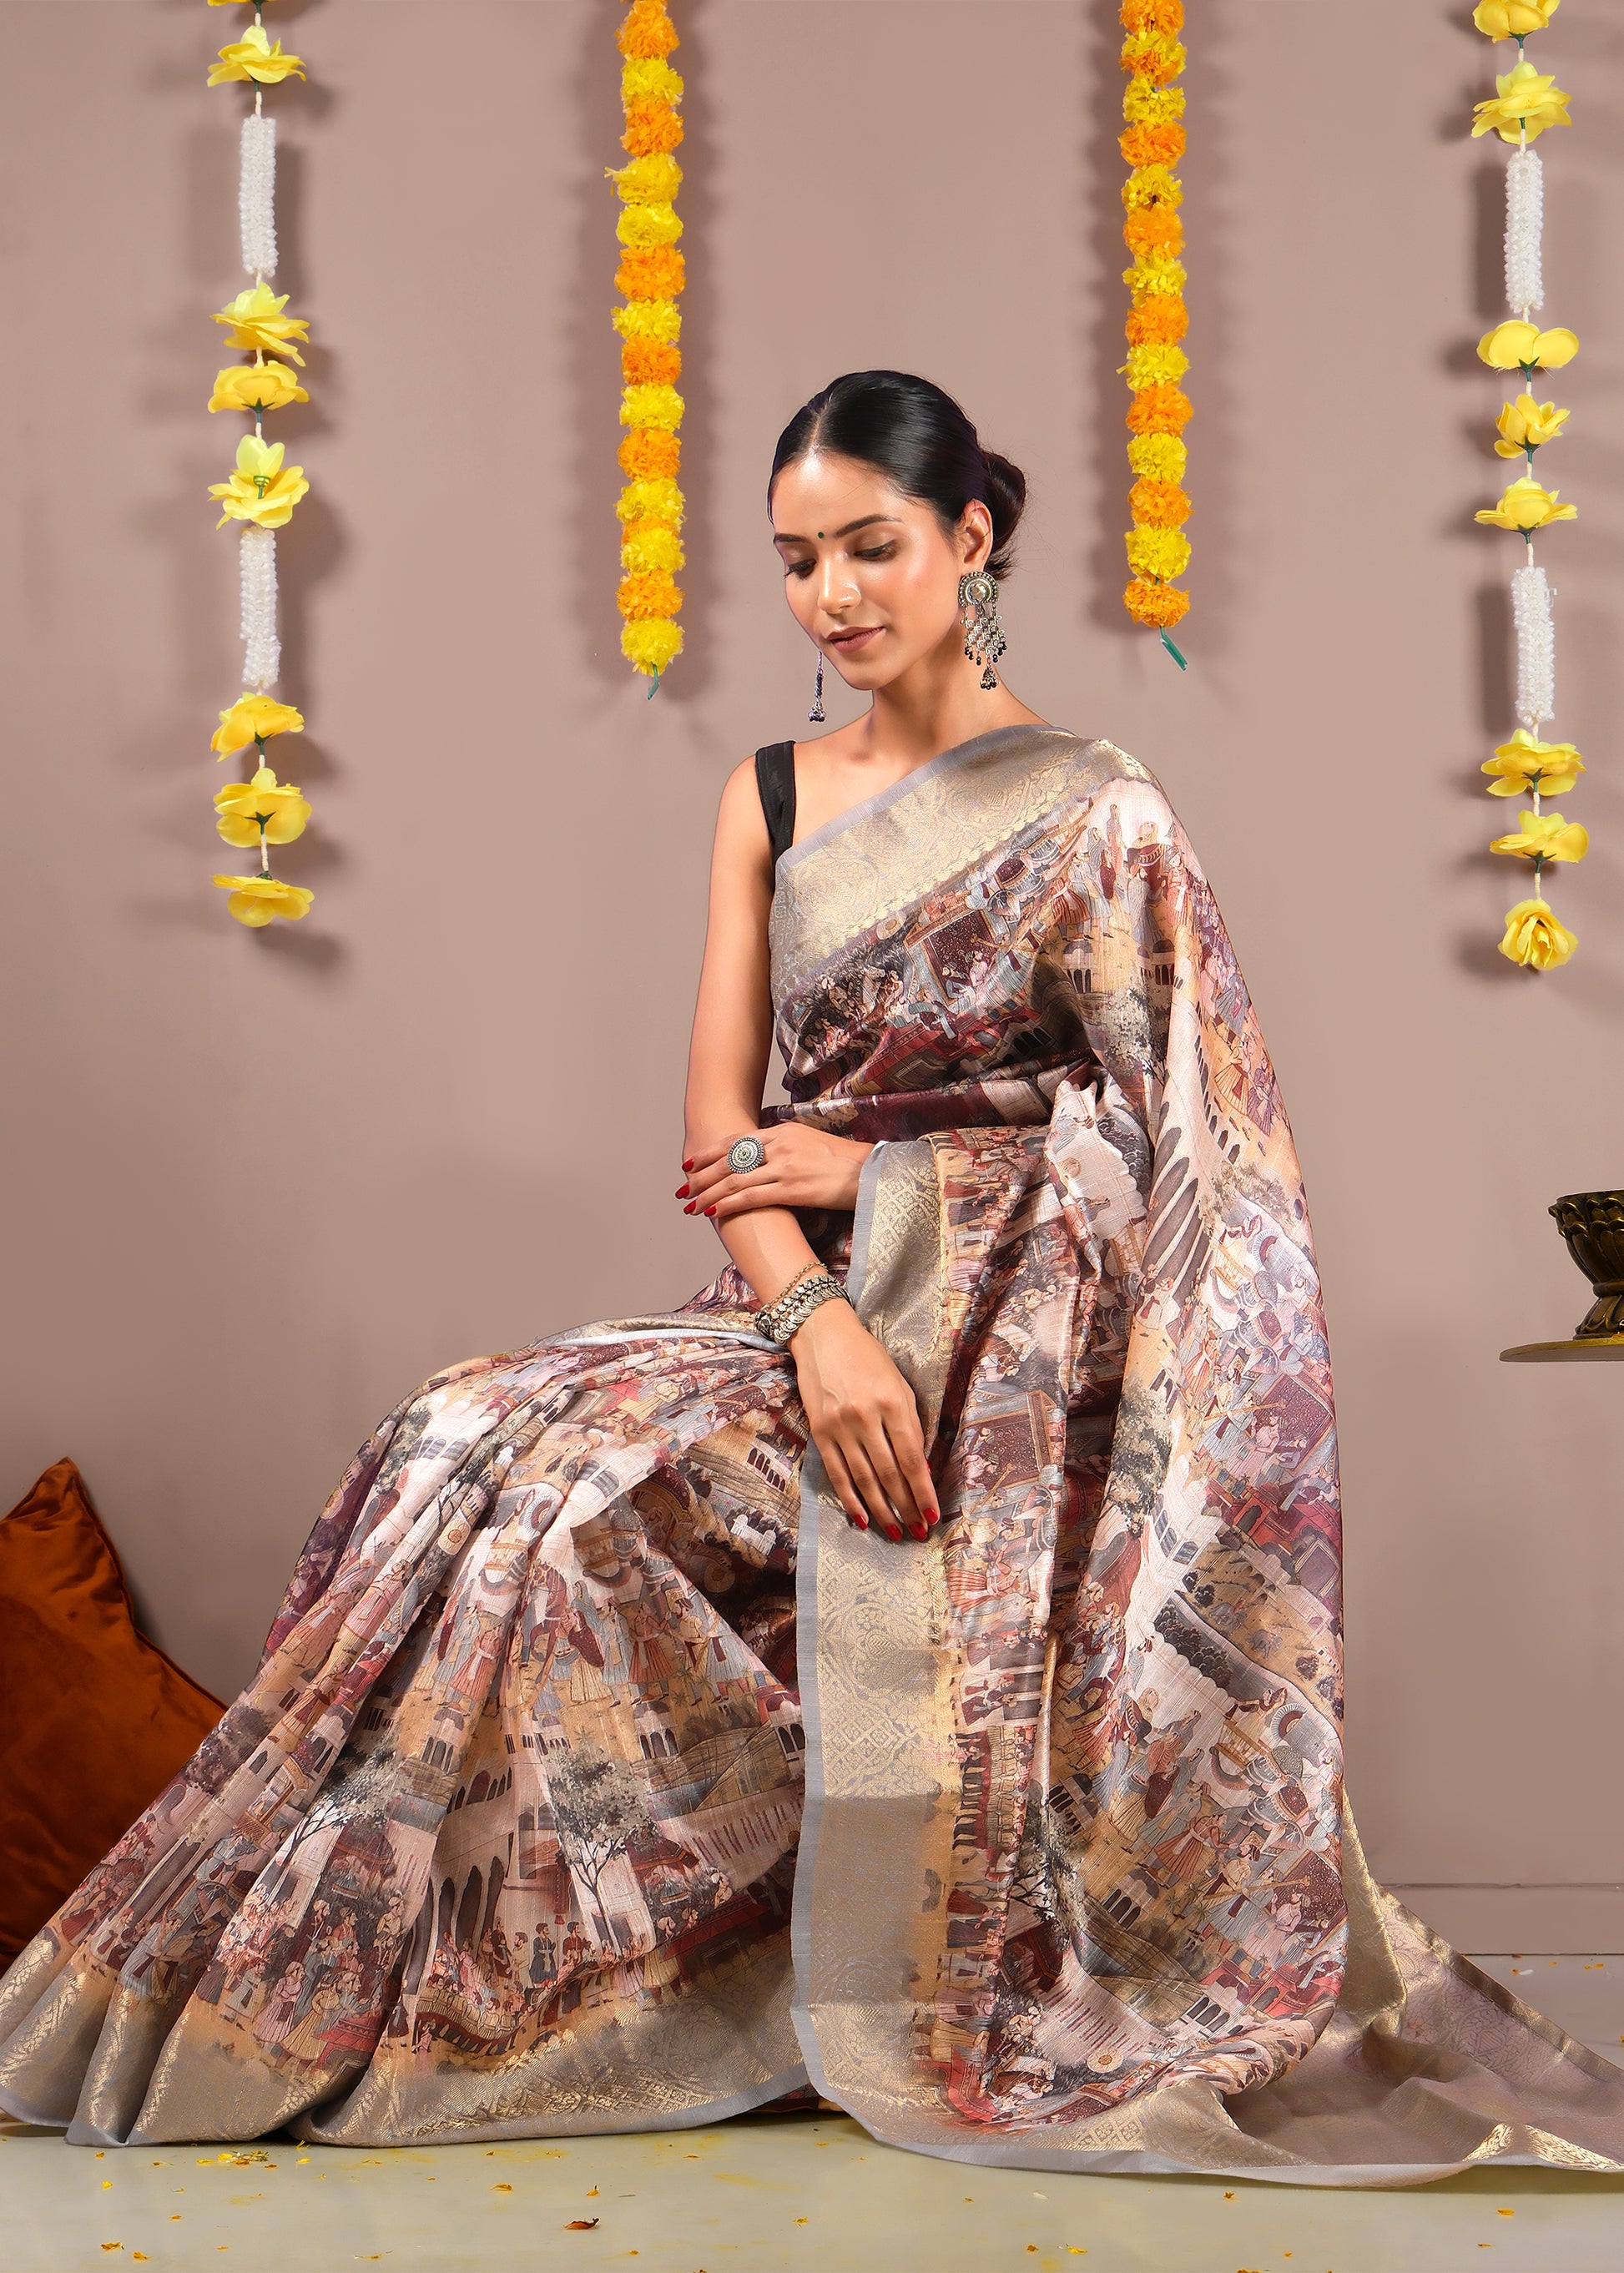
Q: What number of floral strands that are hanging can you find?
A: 4